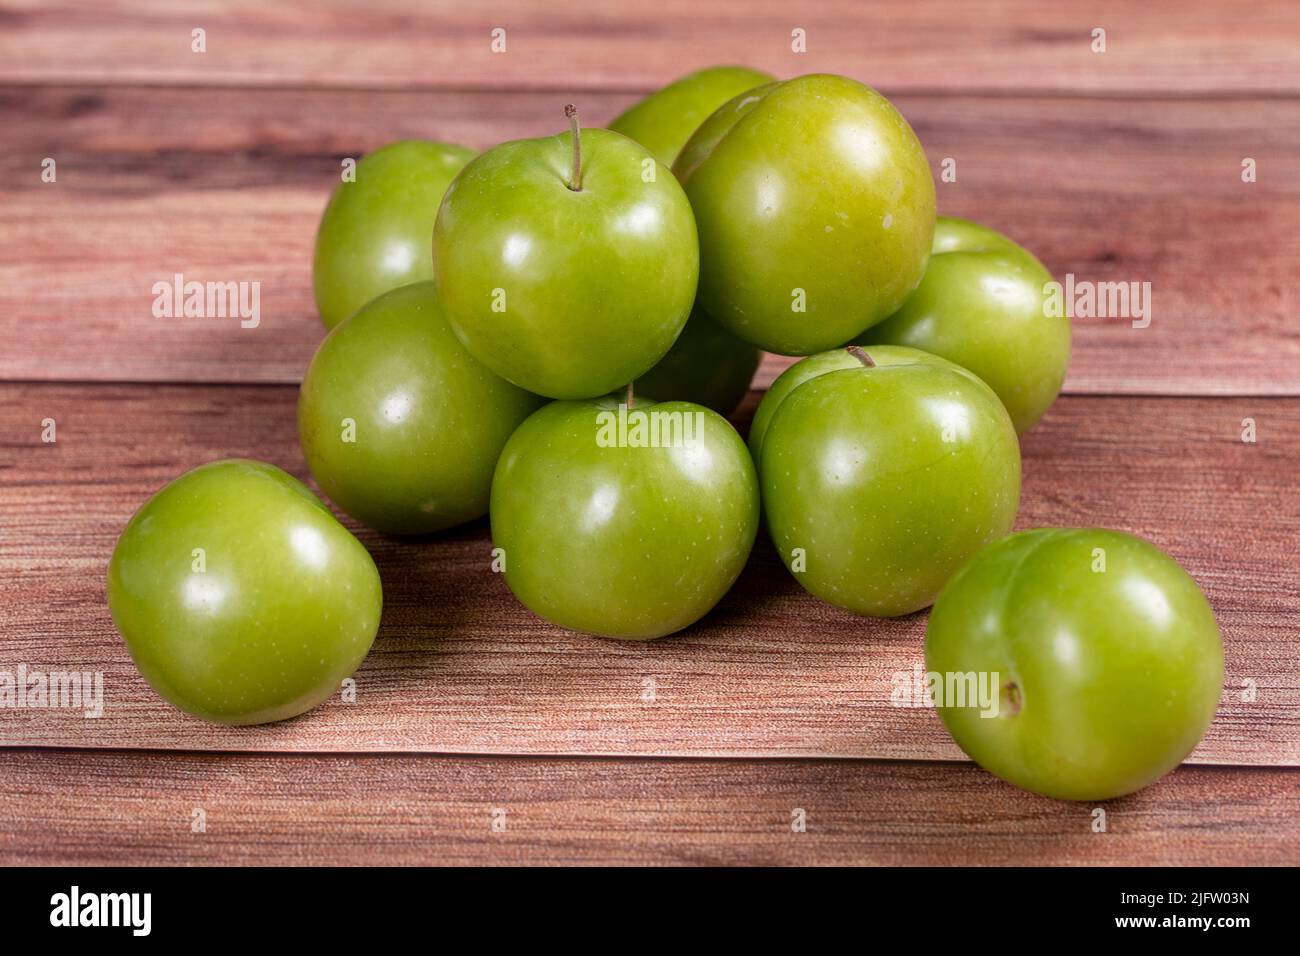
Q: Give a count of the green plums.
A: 11